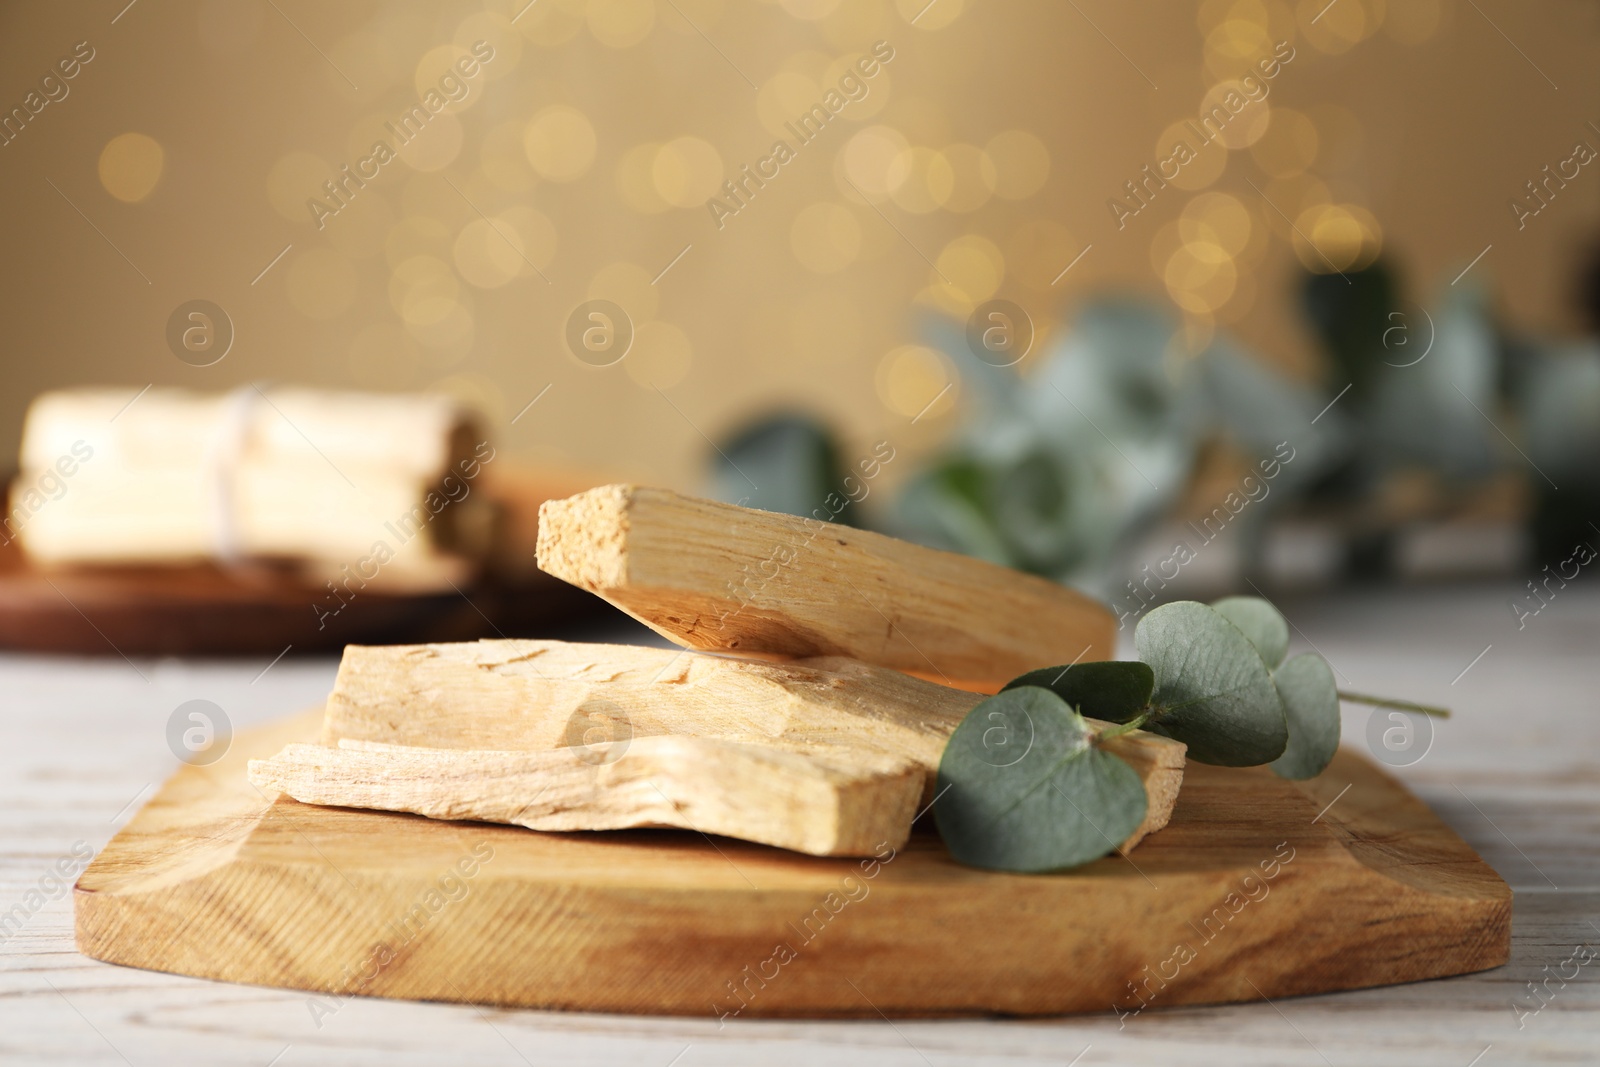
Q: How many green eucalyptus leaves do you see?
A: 5